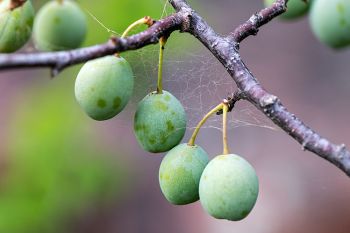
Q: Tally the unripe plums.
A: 8